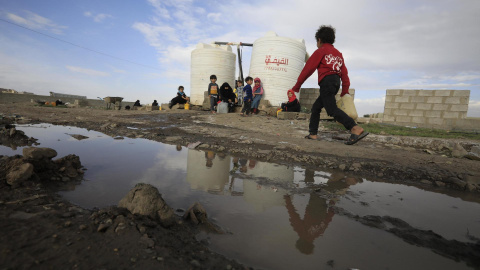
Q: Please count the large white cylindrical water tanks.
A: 2